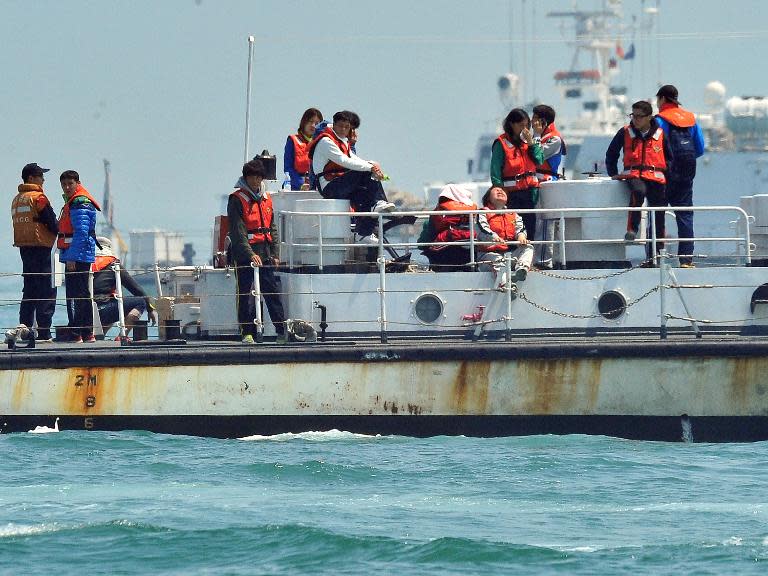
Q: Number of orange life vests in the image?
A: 12